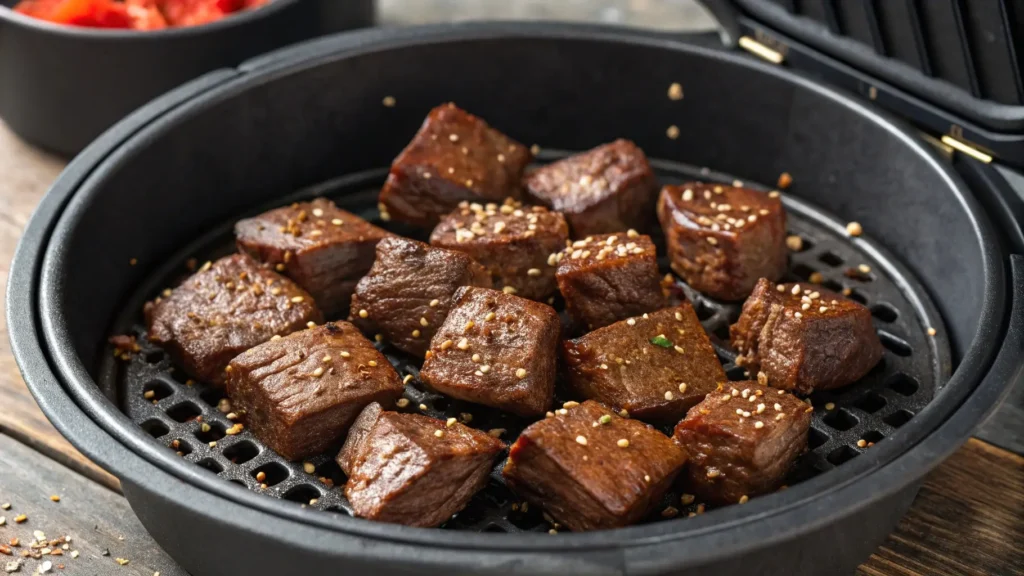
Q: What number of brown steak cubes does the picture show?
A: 15